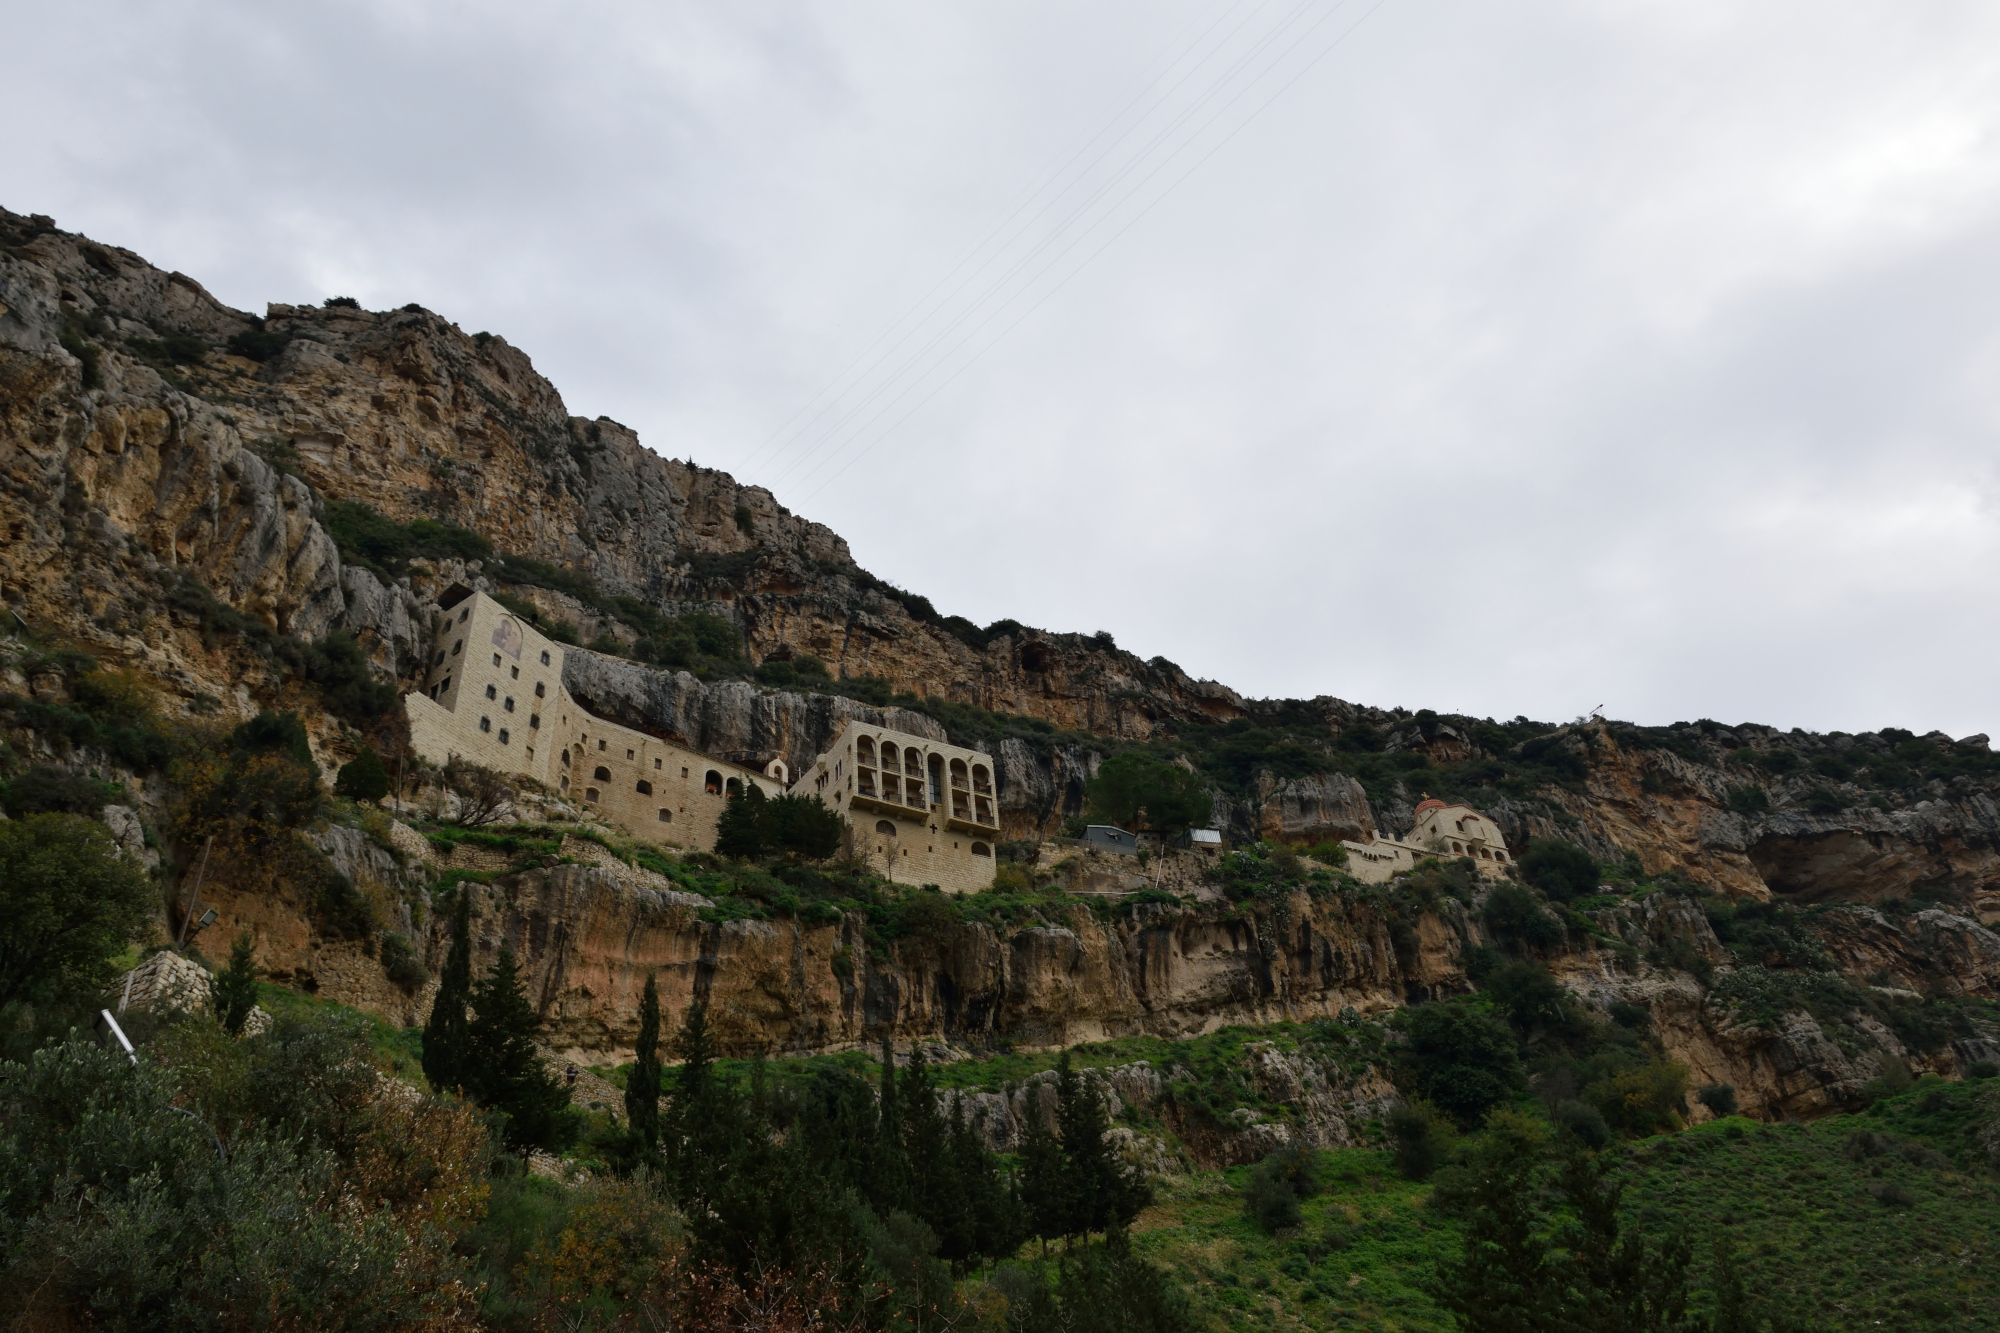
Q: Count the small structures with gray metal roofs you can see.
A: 2